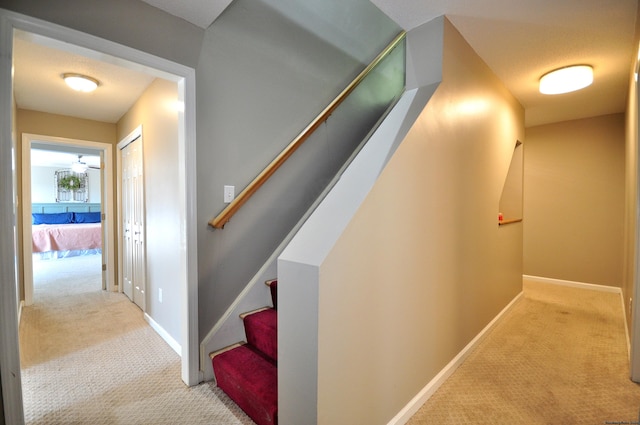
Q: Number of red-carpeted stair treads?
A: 3